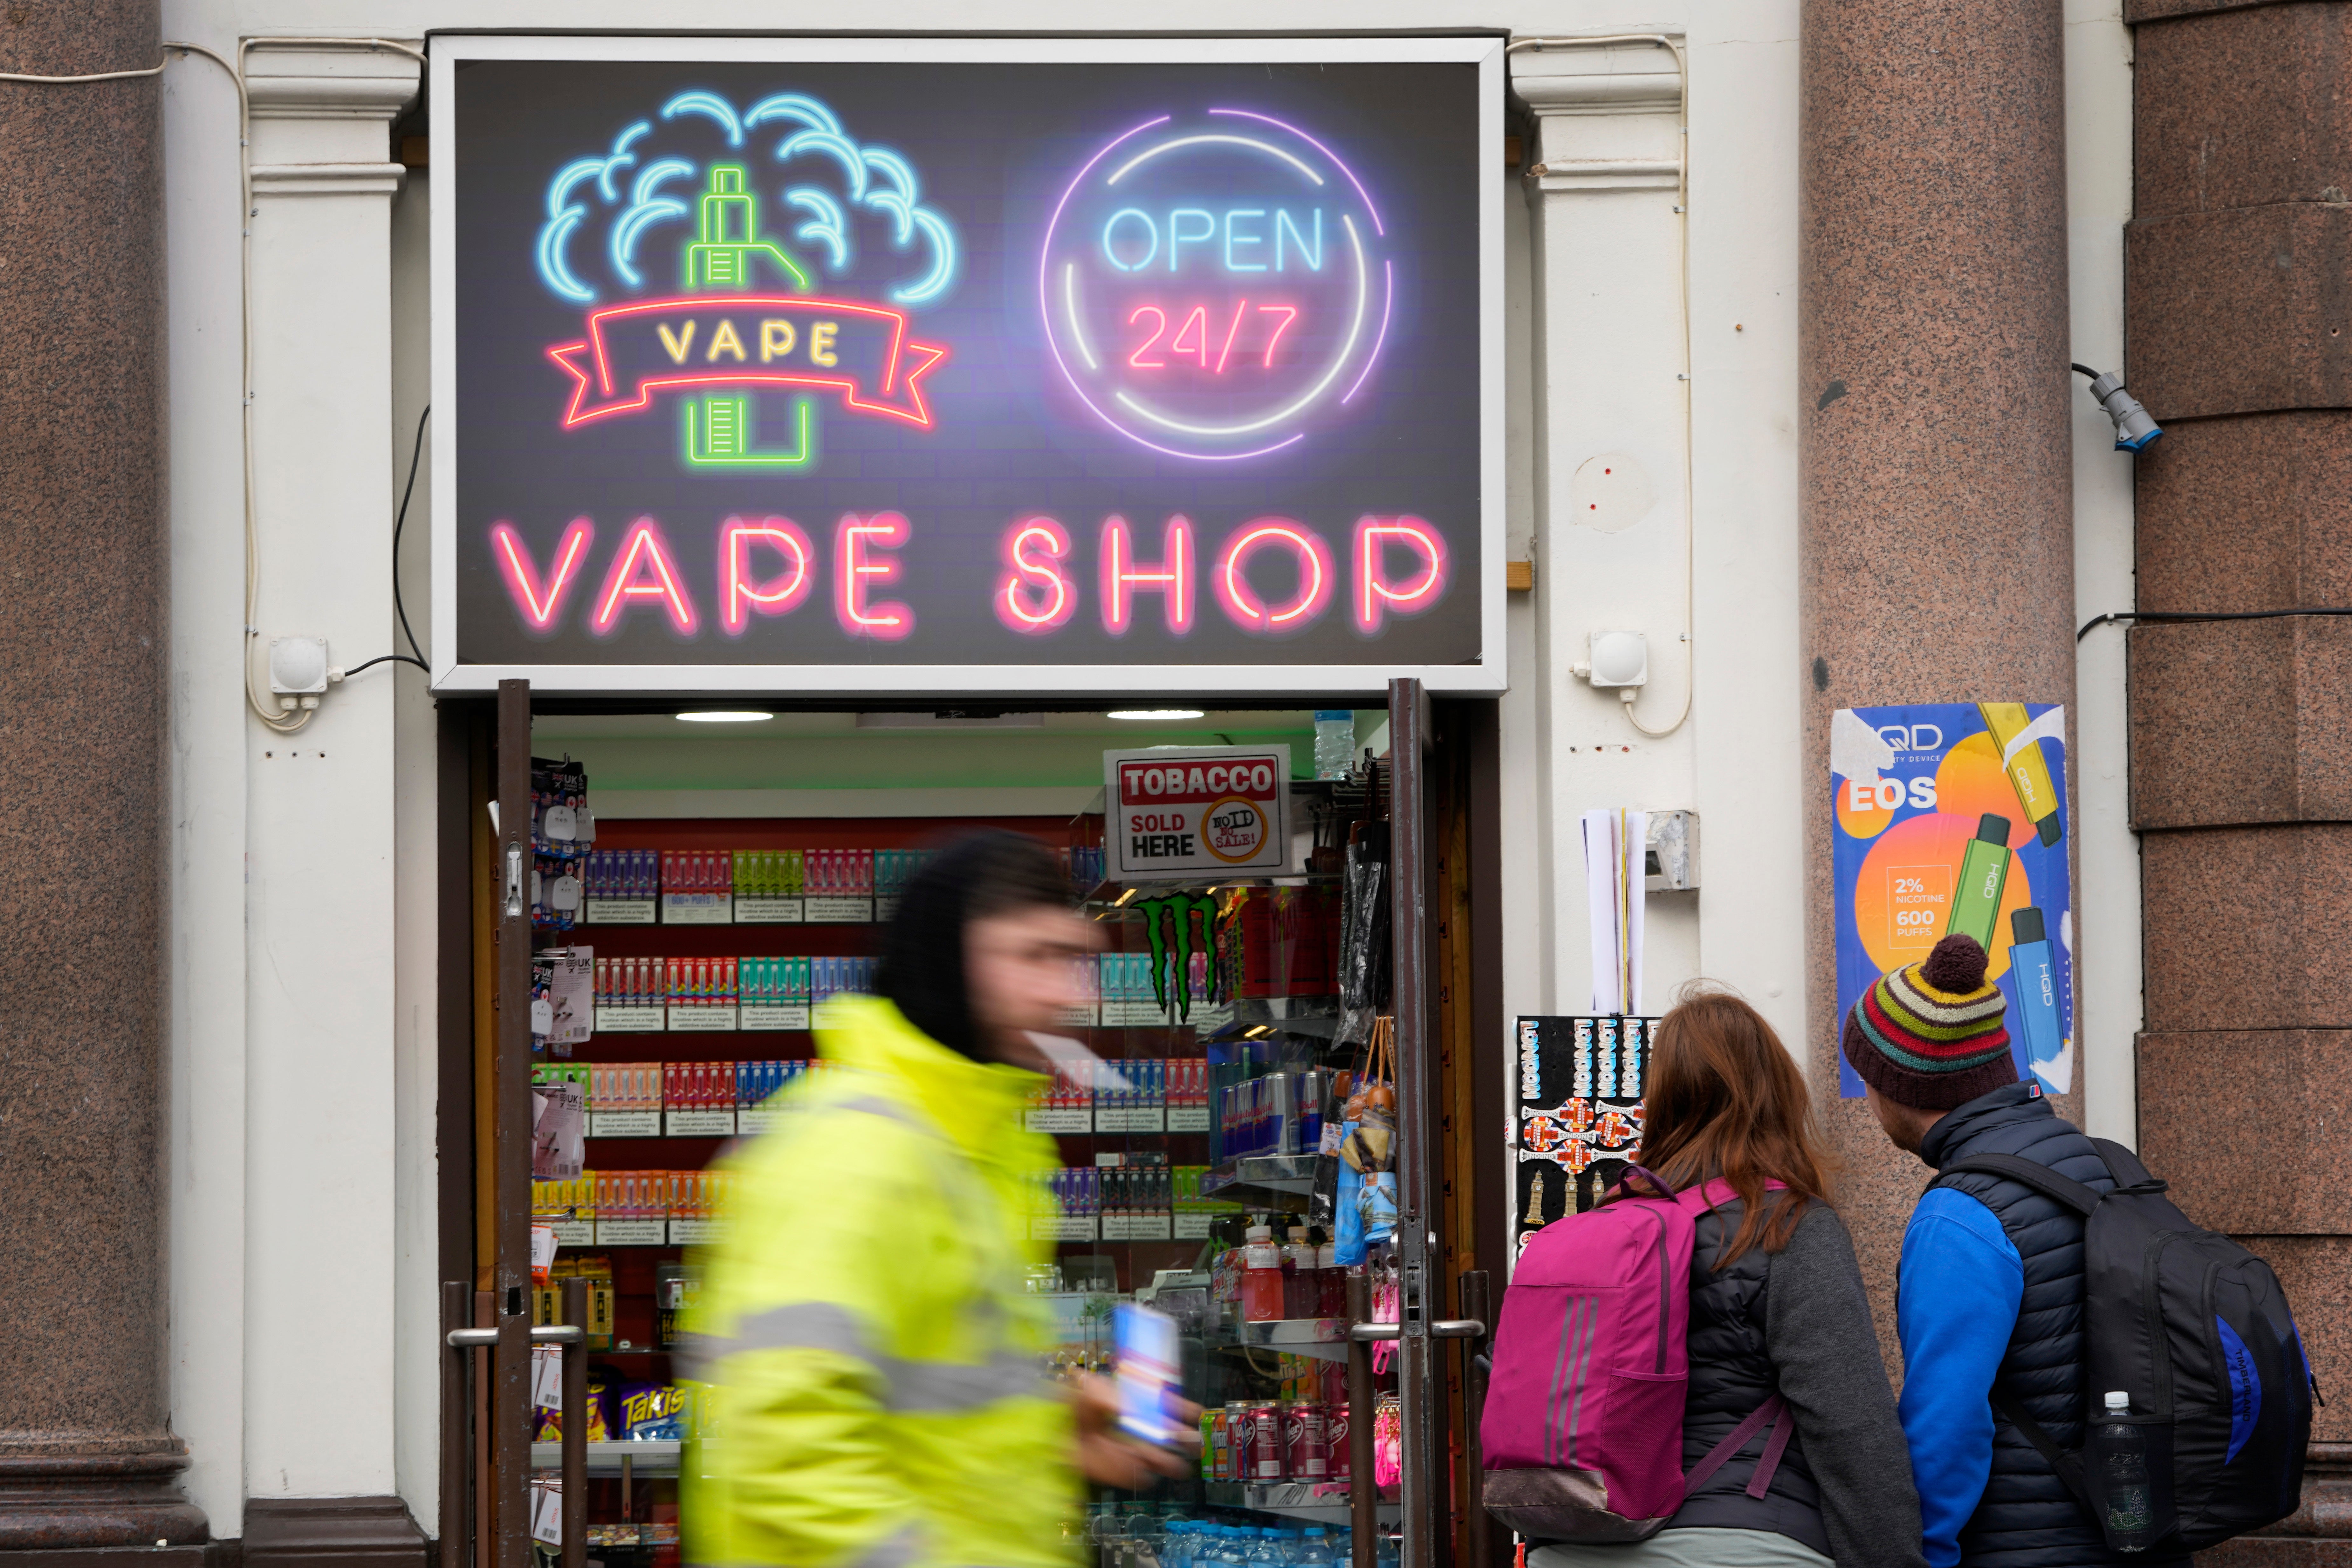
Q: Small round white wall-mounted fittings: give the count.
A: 2